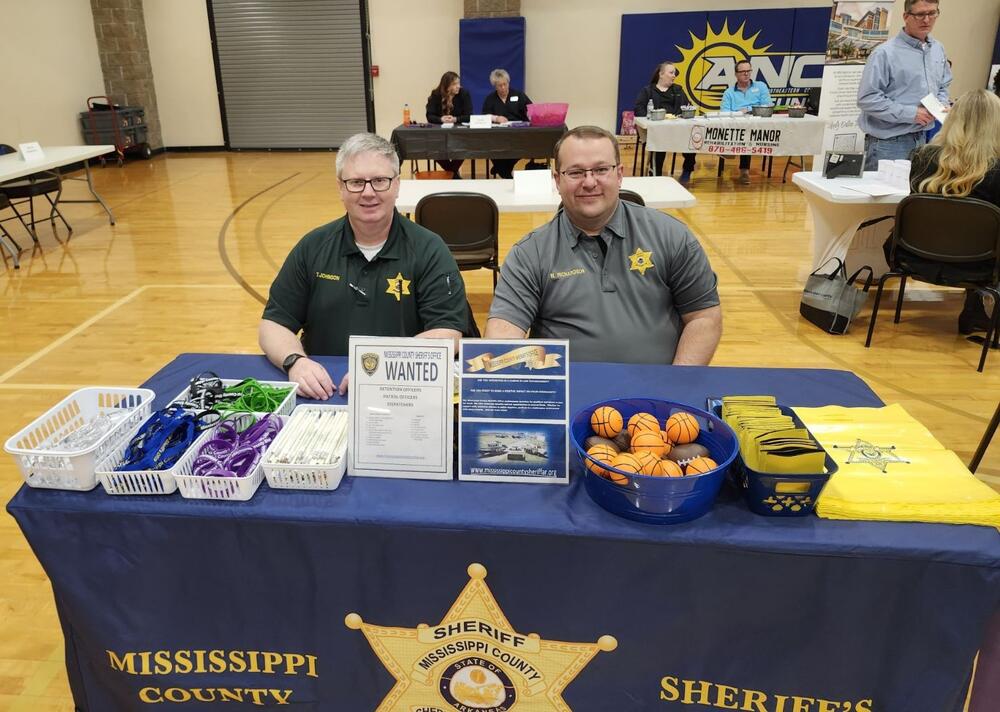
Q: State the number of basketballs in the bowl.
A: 10